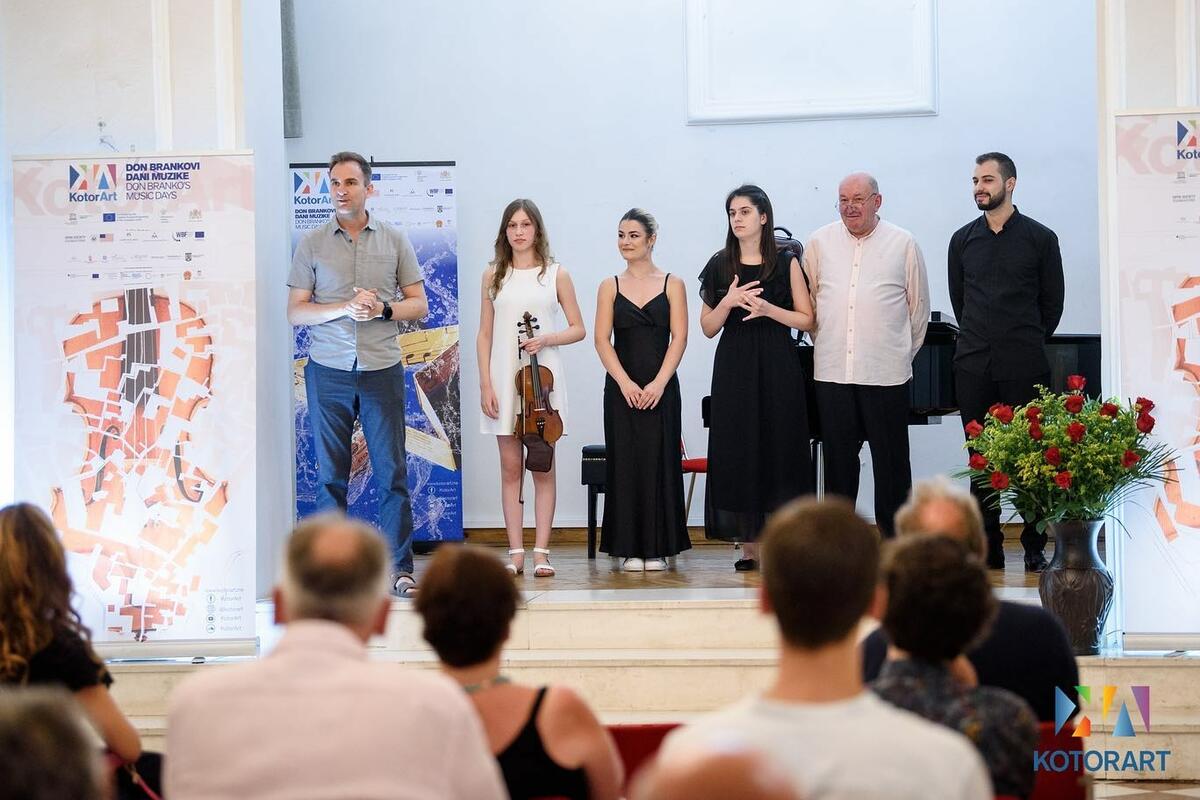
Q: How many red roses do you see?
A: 15